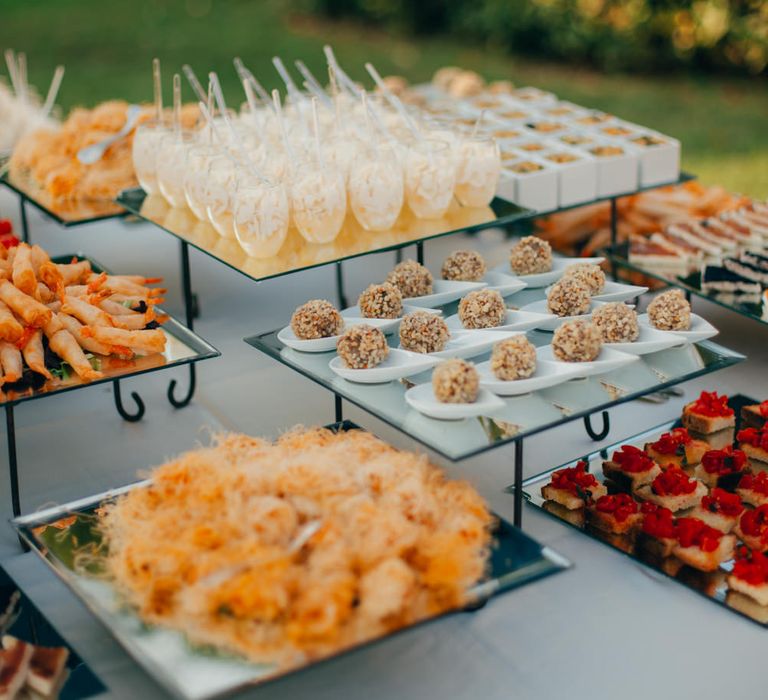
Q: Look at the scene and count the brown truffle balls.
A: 15